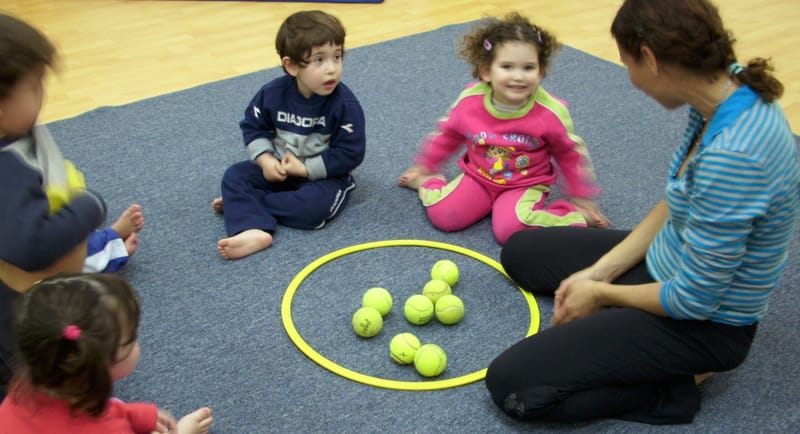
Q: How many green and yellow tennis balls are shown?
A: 8